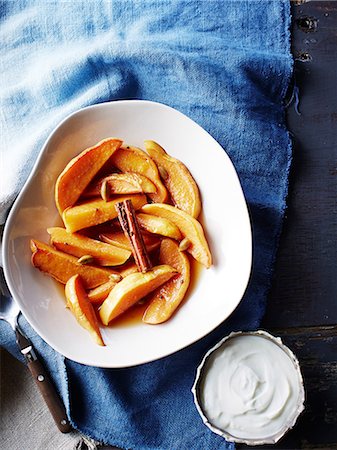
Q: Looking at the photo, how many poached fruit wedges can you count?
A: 14